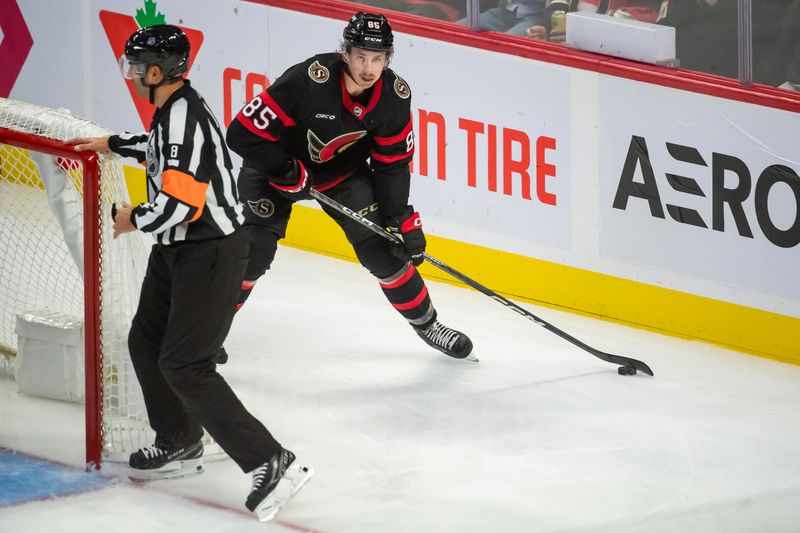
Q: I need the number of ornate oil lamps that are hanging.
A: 0